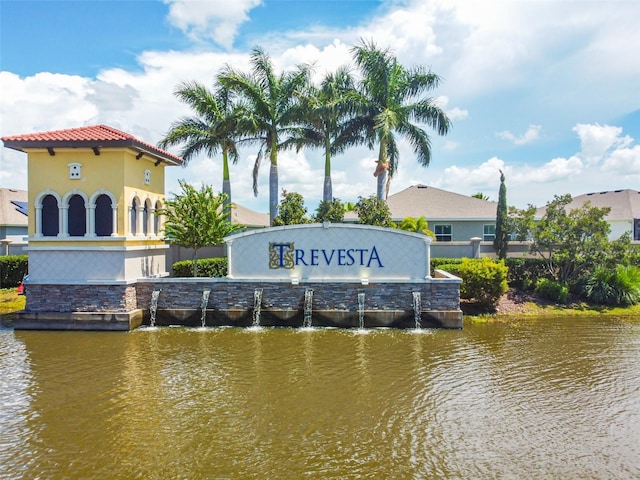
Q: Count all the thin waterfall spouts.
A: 6